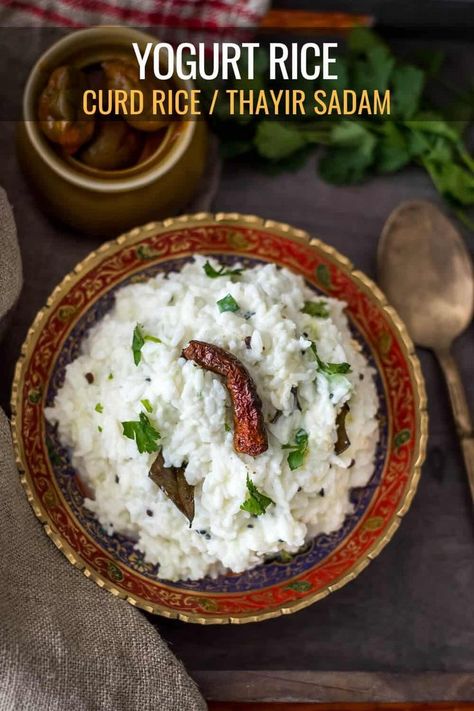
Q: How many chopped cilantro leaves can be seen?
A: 8